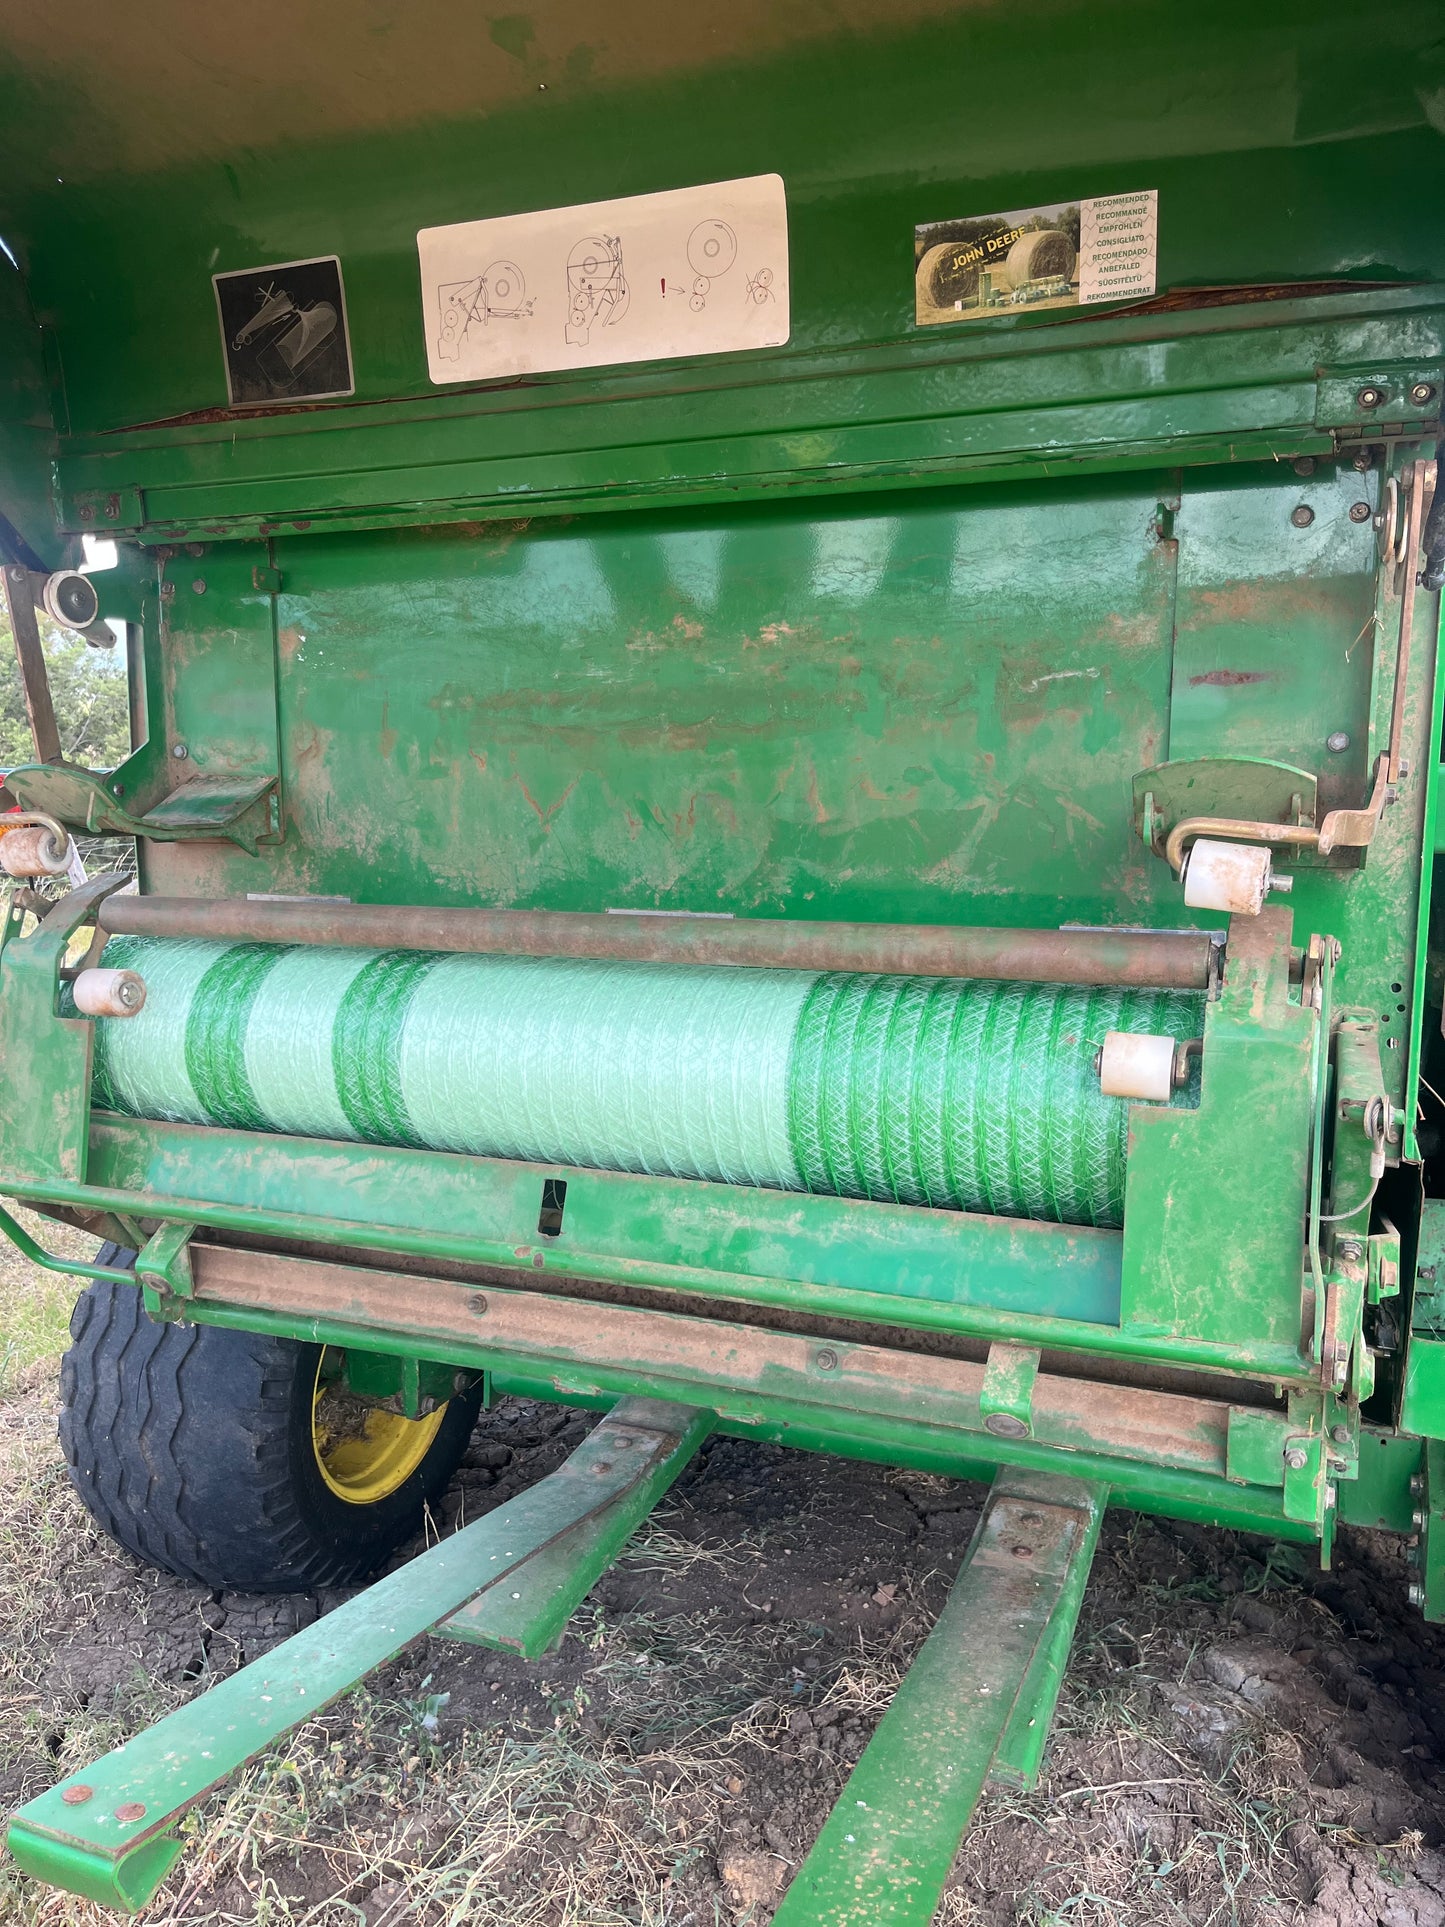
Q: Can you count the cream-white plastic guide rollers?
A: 4